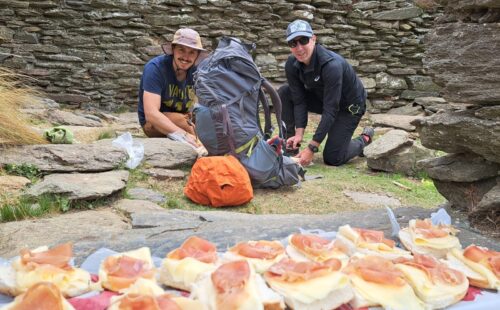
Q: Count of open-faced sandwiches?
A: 14